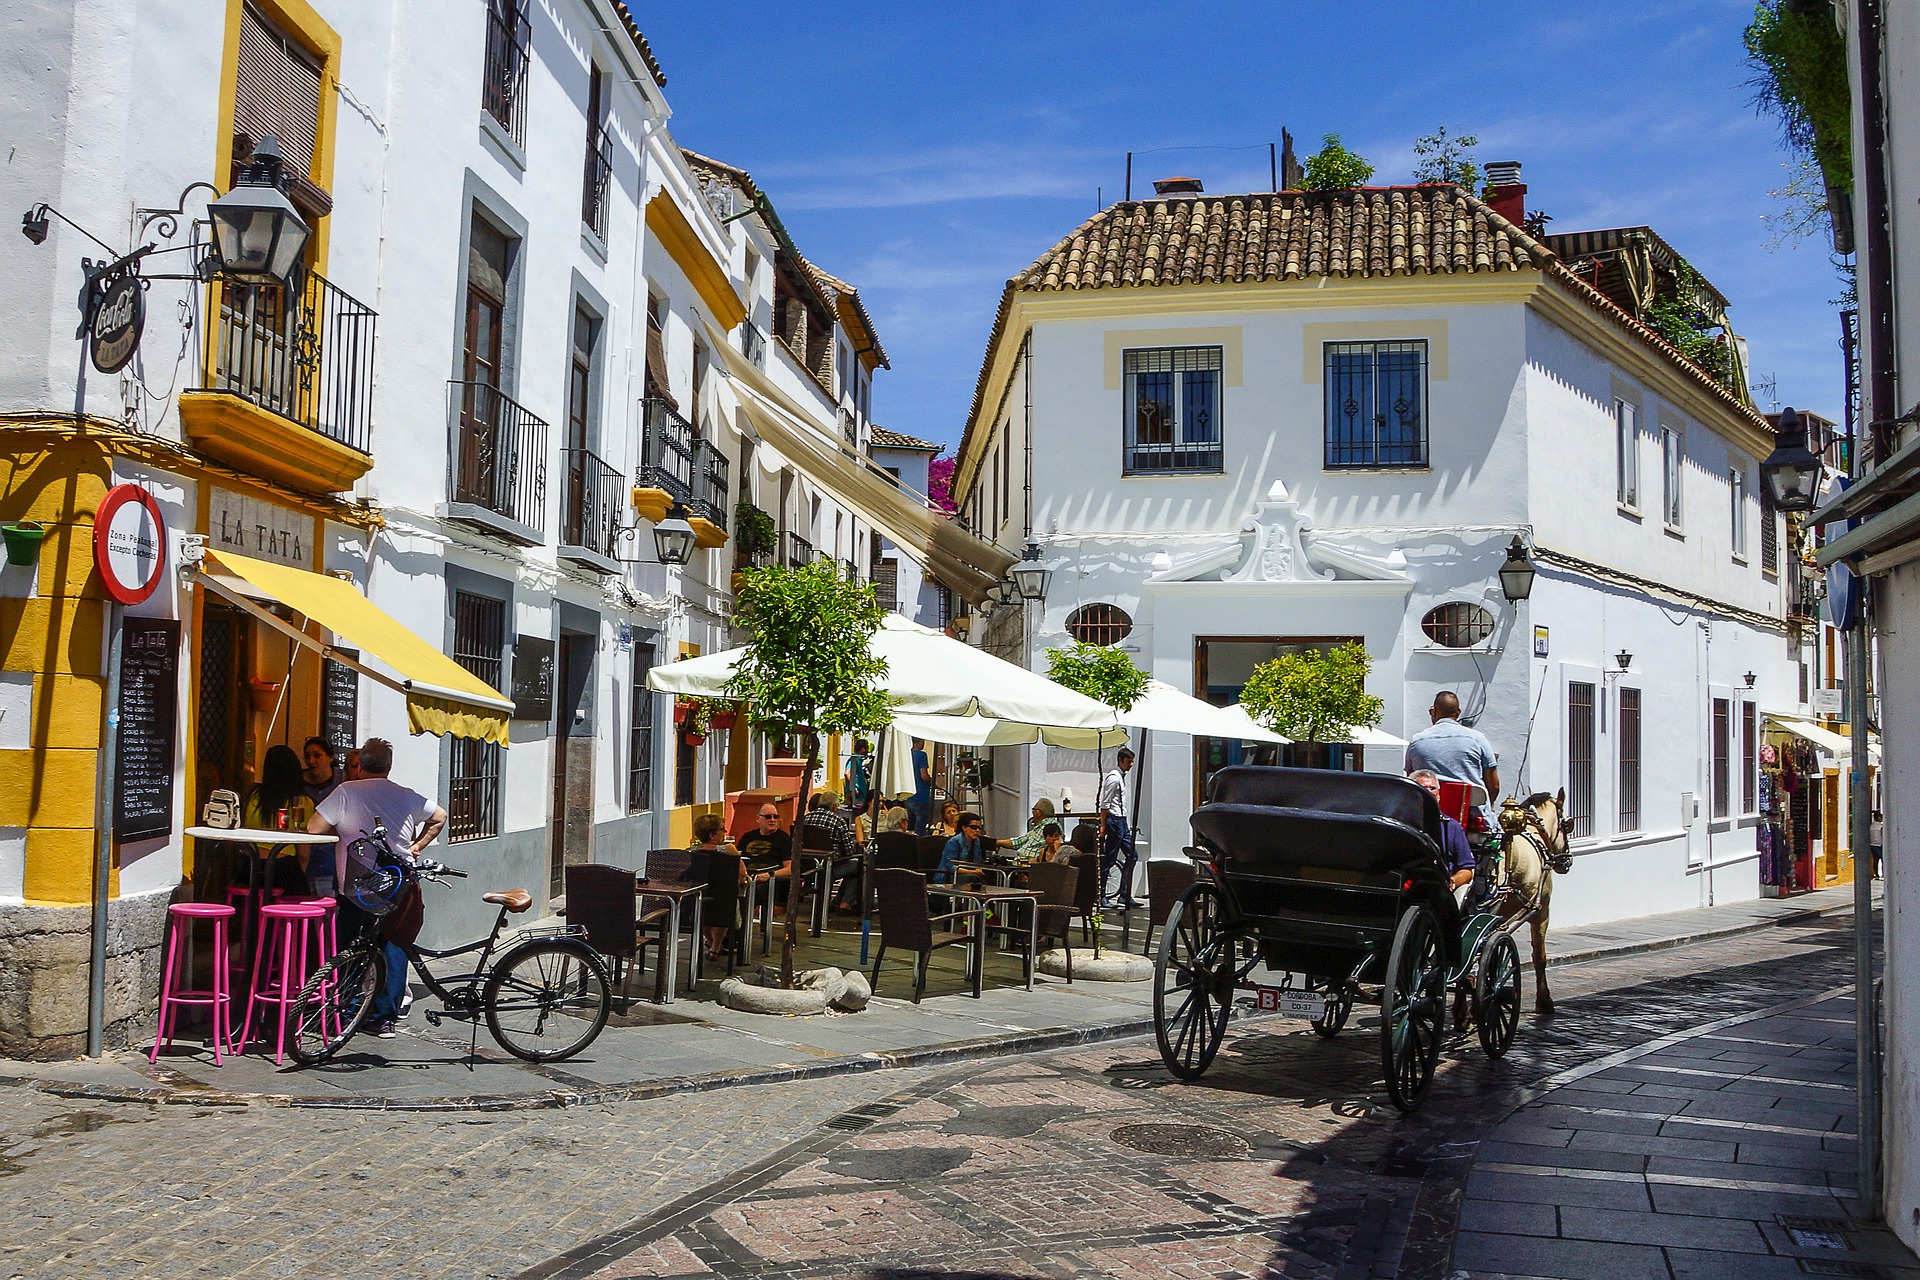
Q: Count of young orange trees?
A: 3